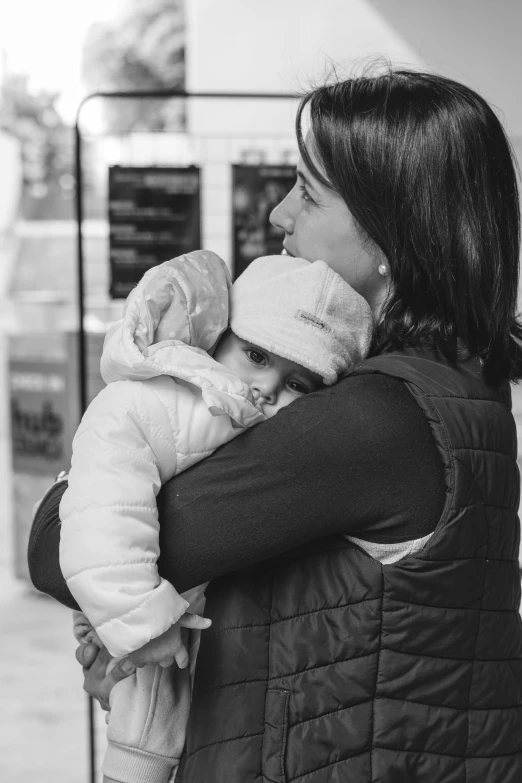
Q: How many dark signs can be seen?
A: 2